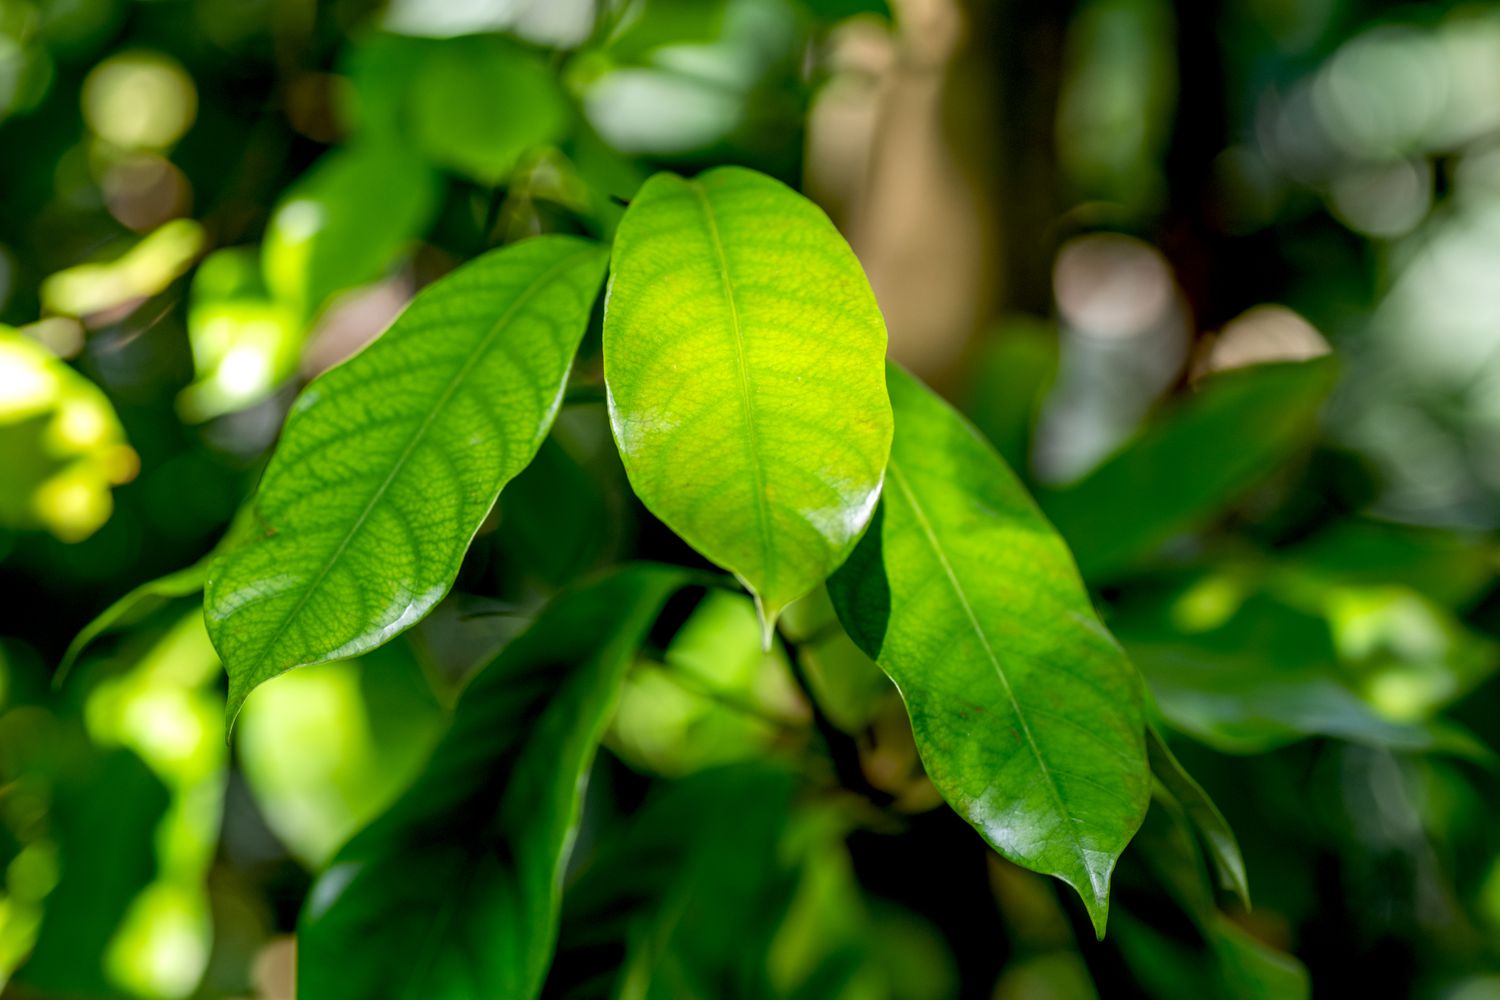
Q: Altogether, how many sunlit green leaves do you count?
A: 3